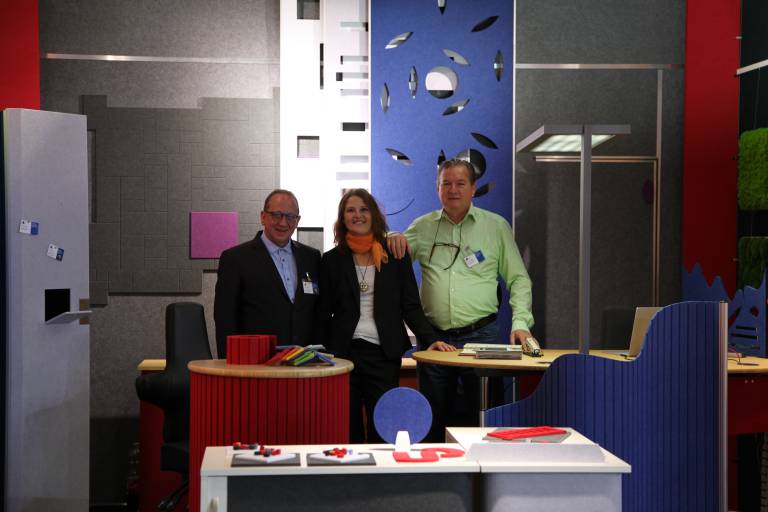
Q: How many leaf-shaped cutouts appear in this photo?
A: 12